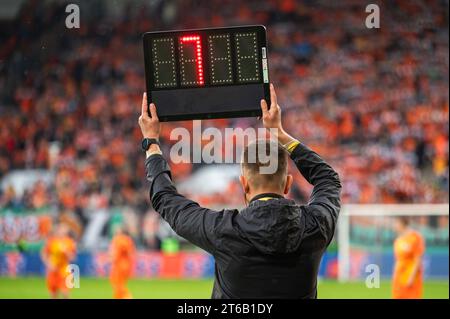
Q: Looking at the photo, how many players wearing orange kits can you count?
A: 3